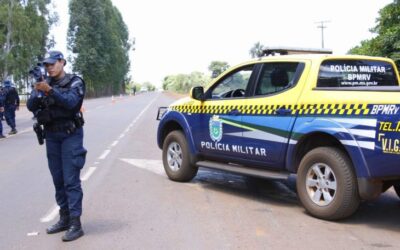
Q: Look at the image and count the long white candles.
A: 0